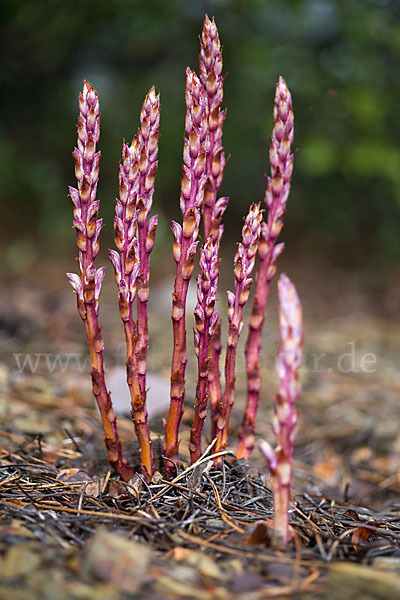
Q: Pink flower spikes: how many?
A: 9